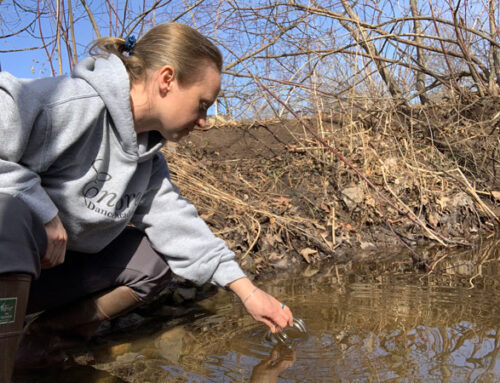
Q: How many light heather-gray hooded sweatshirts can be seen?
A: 1